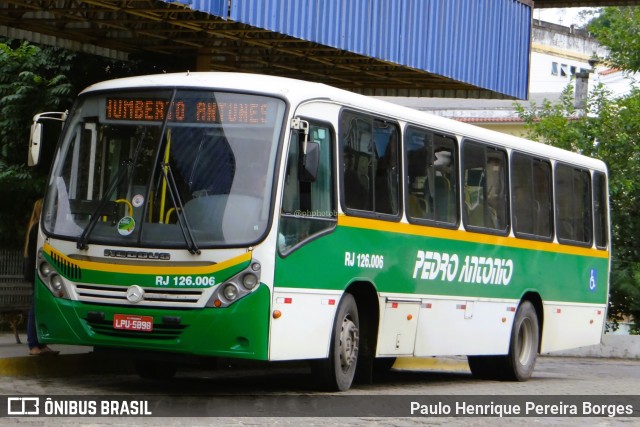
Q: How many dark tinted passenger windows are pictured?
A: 6